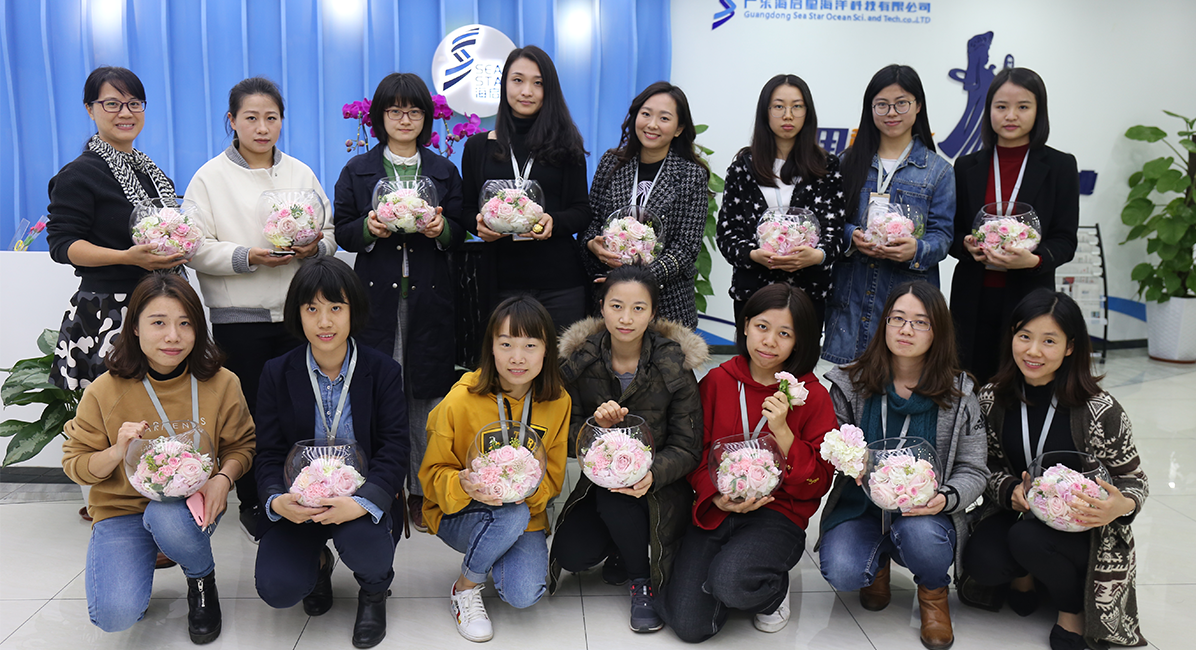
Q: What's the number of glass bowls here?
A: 15